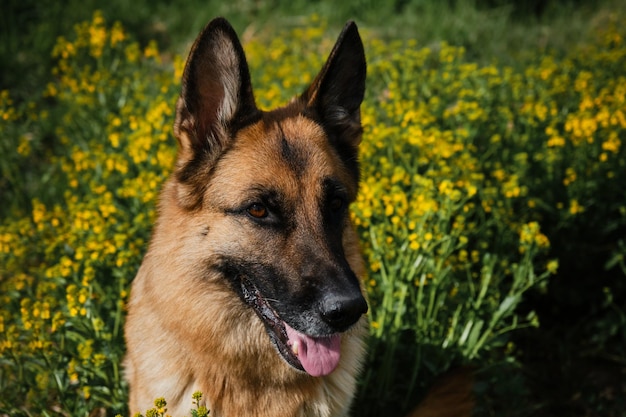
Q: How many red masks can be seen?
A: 0